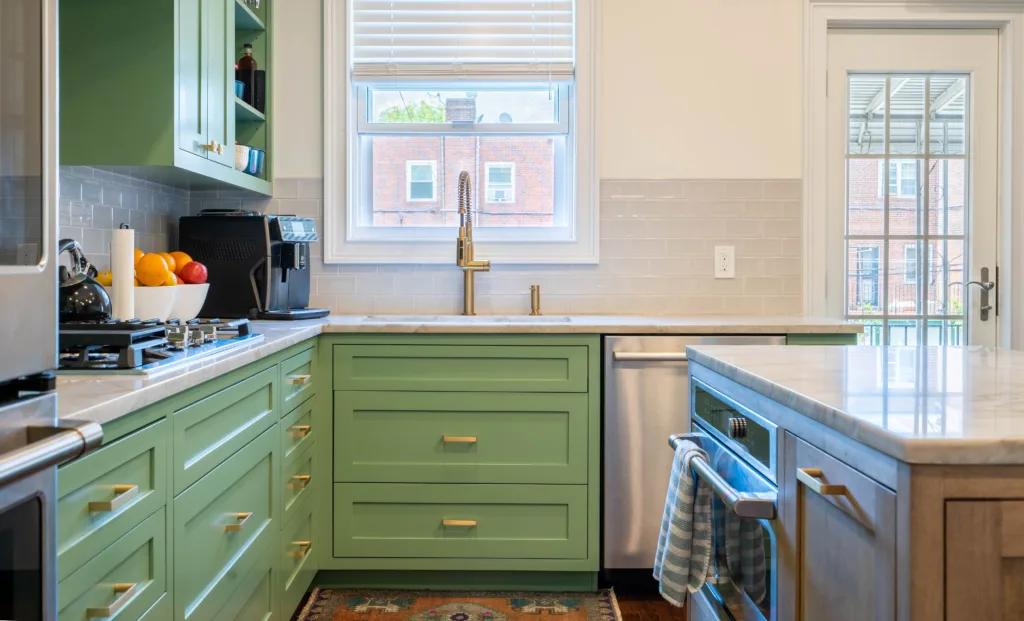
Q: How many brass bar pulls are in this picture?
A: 10